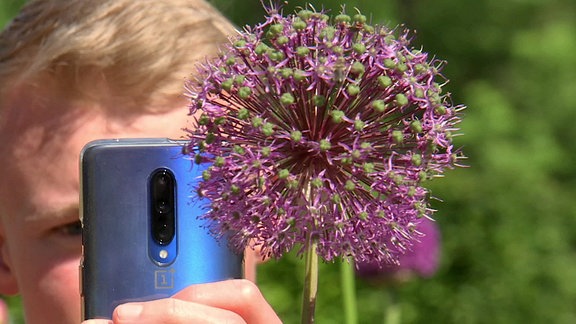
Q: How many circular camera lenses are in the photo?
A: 3